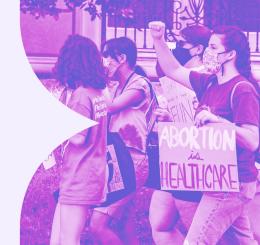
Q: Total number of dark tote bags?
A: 1